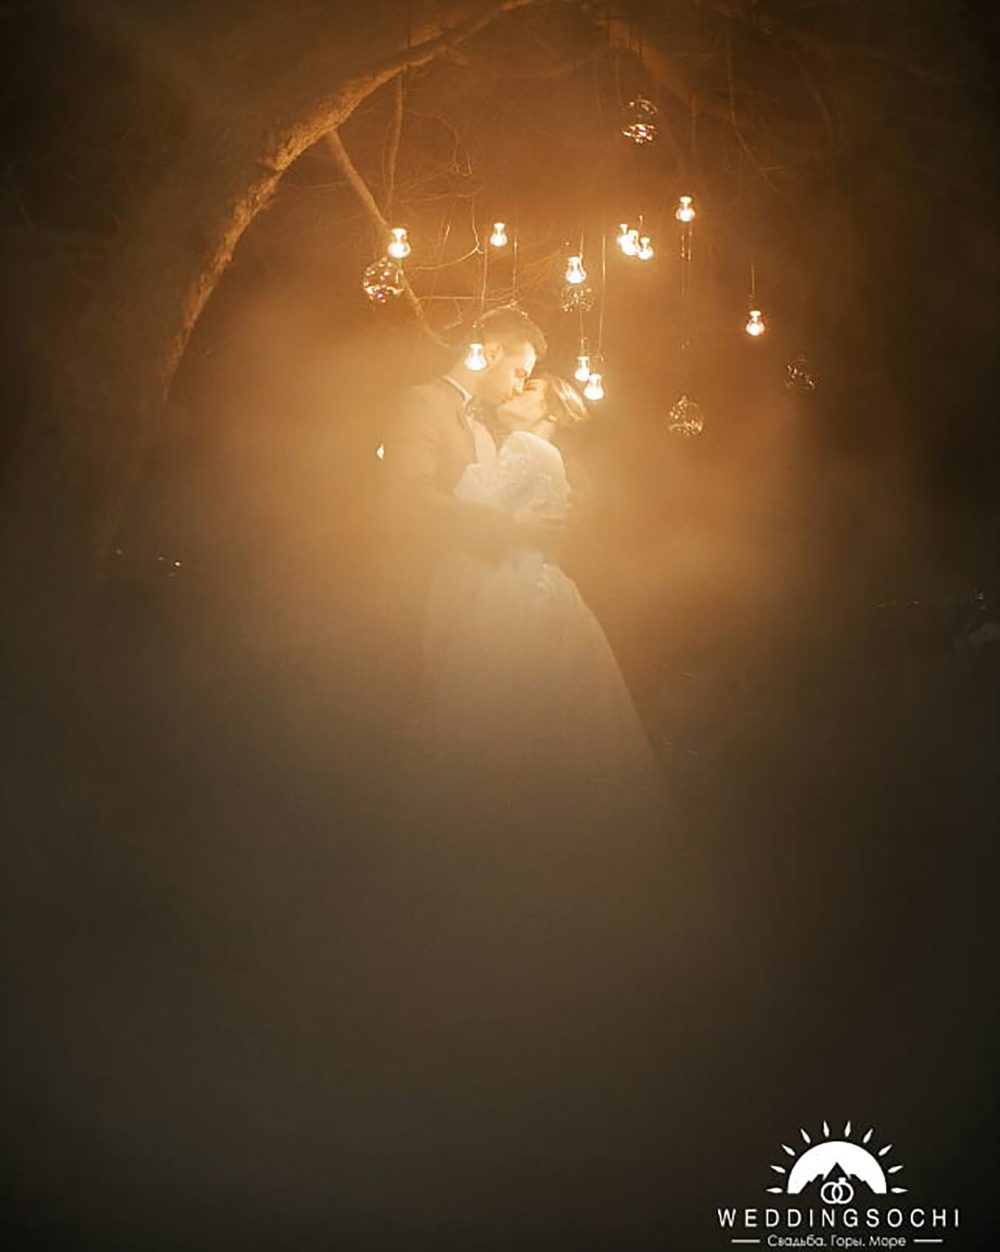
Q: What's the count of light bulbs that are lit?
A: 11